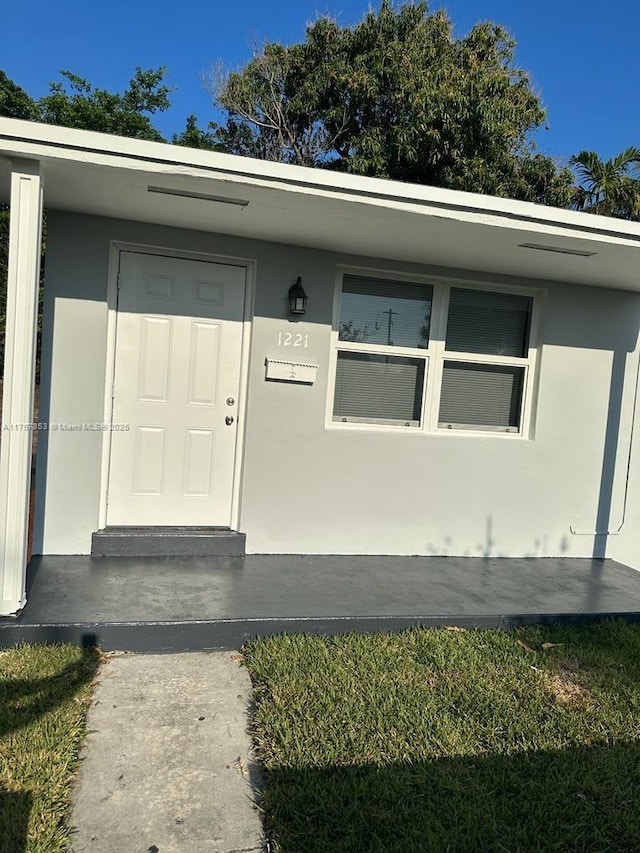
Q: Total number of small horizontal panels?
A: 2